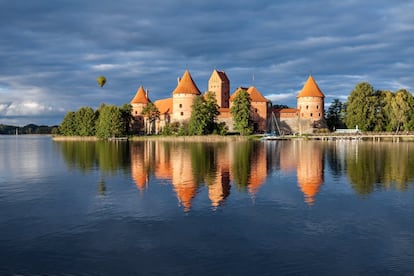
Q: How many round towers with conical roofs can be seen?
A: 3